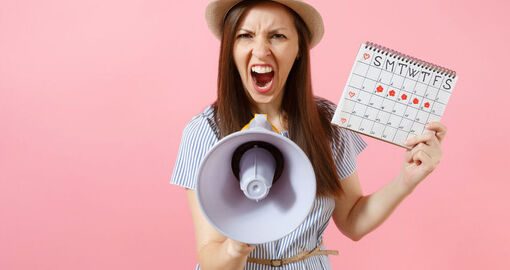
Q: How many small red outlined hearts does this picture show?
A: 3